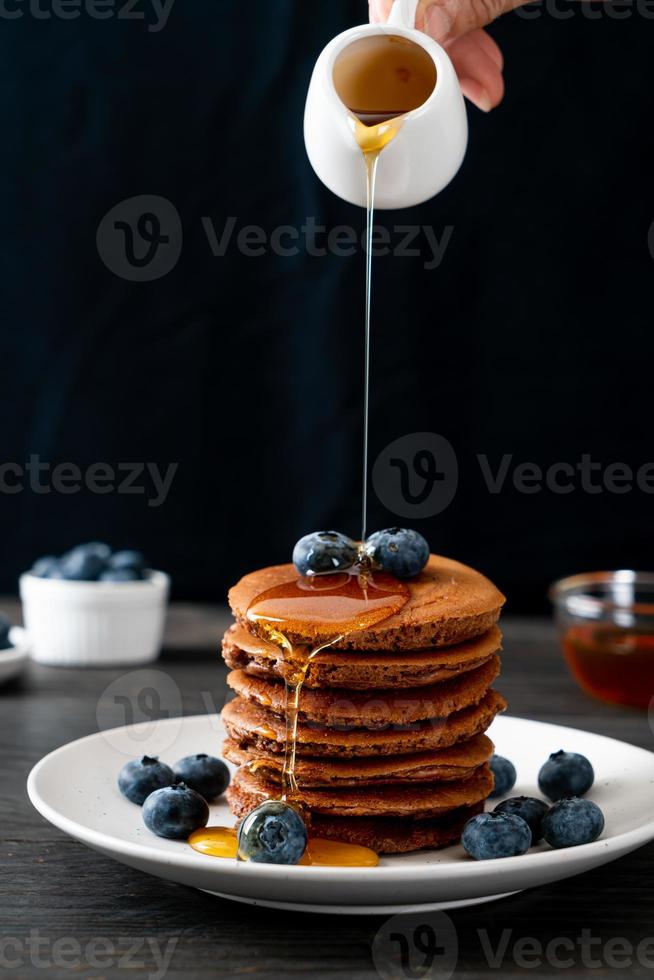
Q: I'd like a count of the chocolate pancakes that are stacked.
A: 7